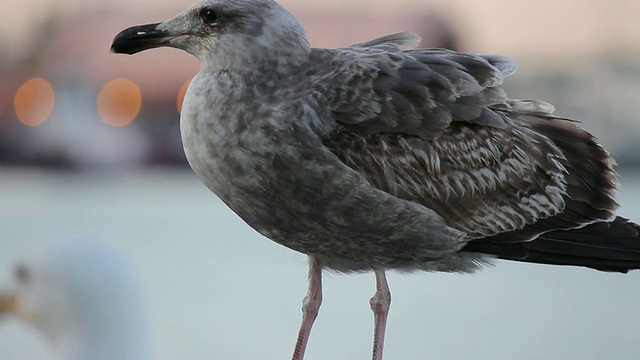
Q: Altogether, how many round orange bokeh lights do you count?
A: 3